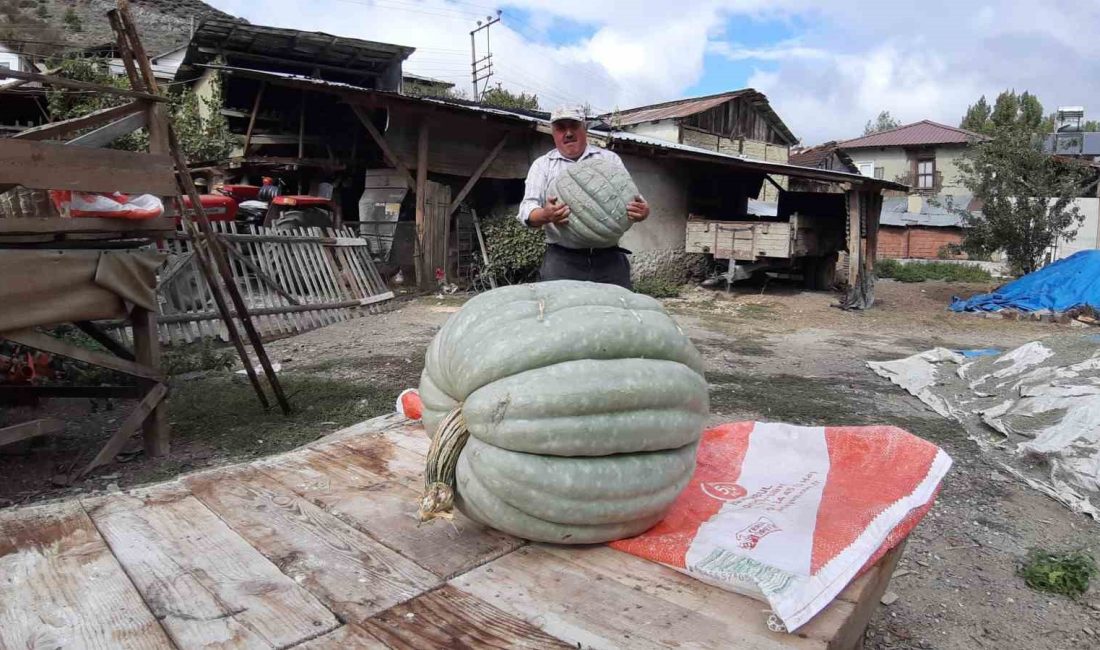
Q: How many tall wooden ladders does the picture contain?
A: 1